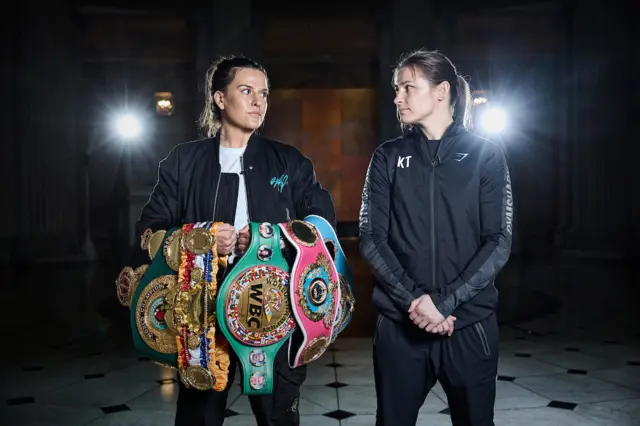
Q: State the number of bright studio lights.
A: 2